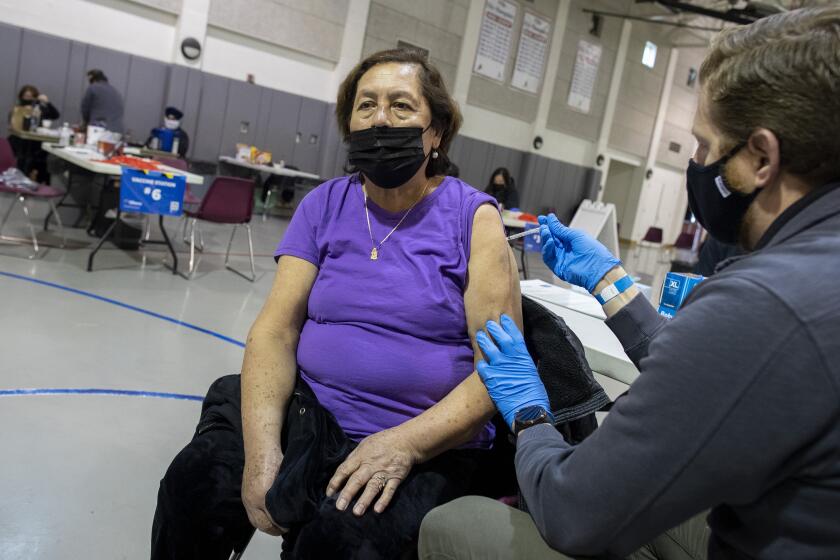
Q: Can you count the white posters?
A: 3